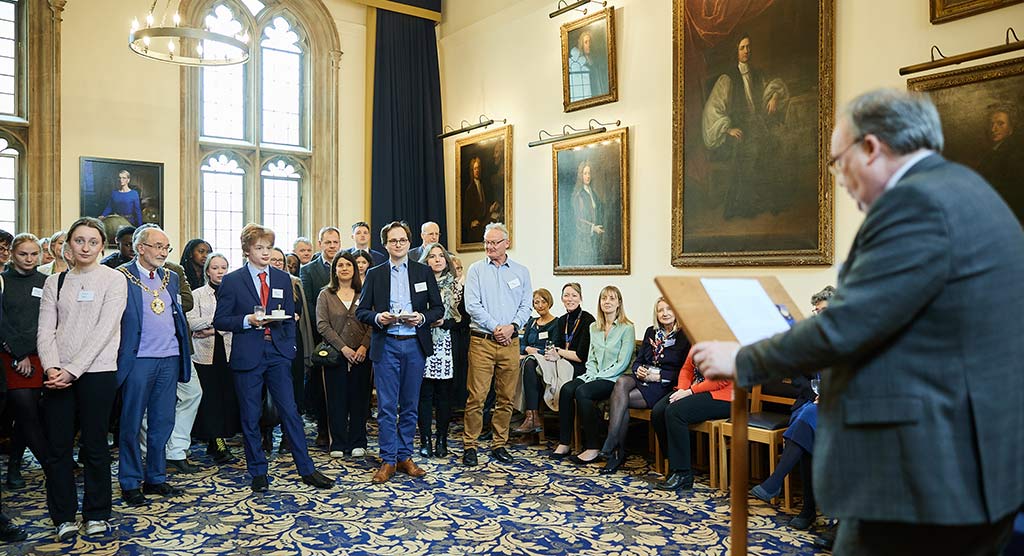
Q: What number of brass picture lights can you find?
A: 4